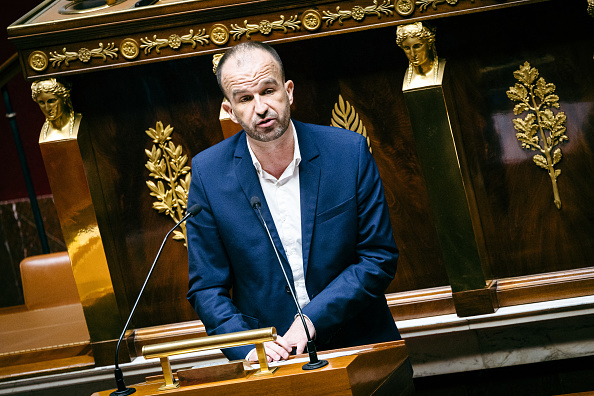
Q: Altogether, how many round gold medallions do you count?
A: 5